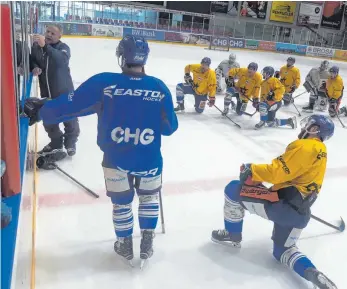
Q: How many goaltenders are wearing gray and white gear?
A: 2